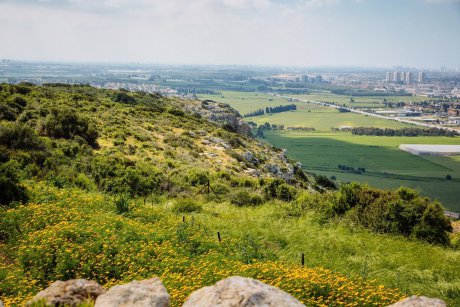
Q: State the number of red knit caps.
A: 0